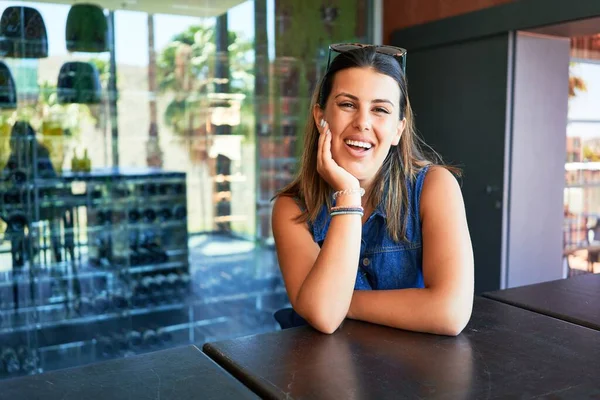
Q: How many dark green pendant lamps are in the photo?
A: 4